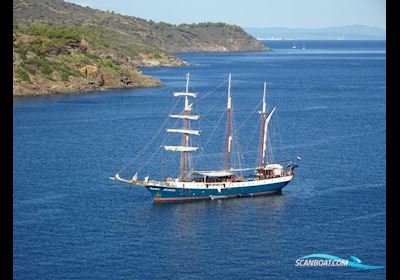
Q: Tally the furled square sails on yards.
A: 4